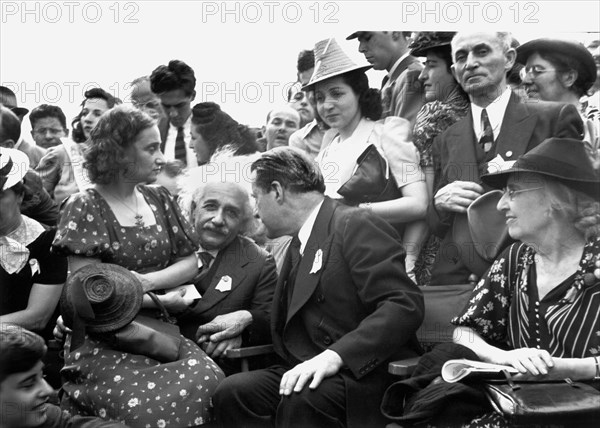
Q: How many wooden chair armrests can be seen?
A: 2